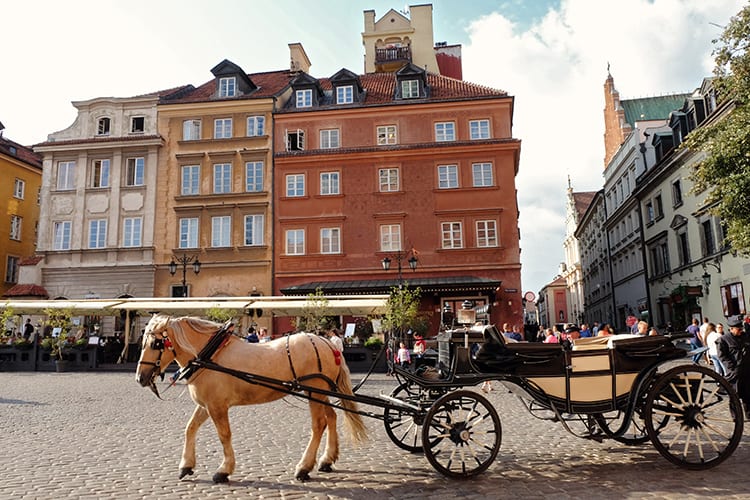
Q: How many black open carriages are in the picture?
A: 1